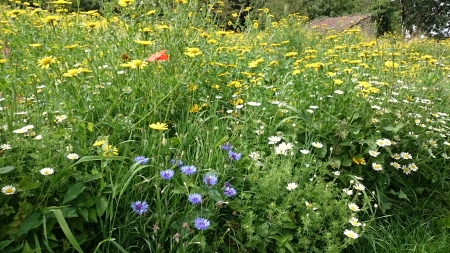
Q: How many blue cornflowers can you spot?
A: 11